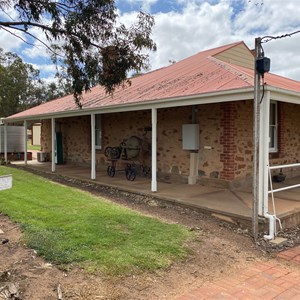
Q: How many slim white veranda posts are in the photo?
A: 6